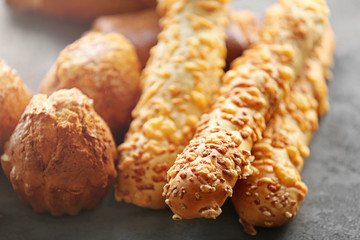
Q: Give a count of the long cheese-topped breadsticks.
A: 3